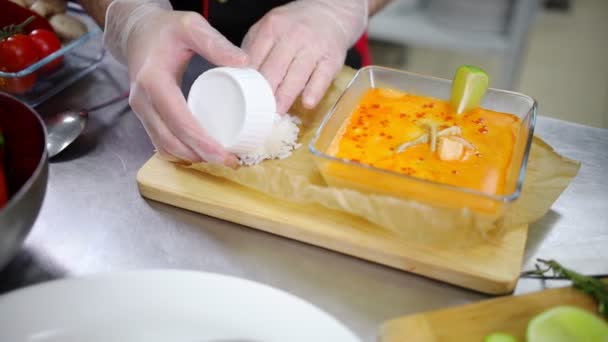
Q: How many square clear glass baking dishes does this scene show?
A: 2